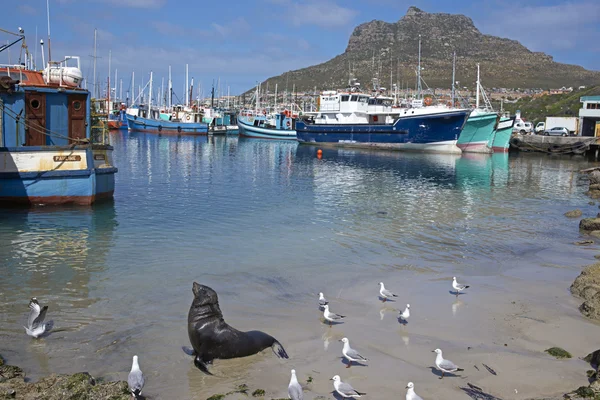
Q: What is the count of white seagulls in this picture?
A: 12